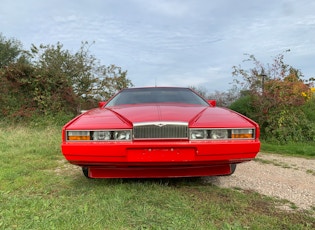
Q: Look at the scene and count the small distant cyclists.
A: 0